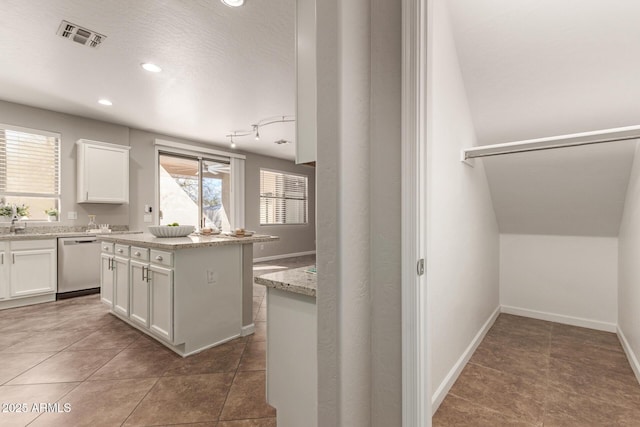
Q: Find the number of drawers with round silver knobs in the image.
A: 4